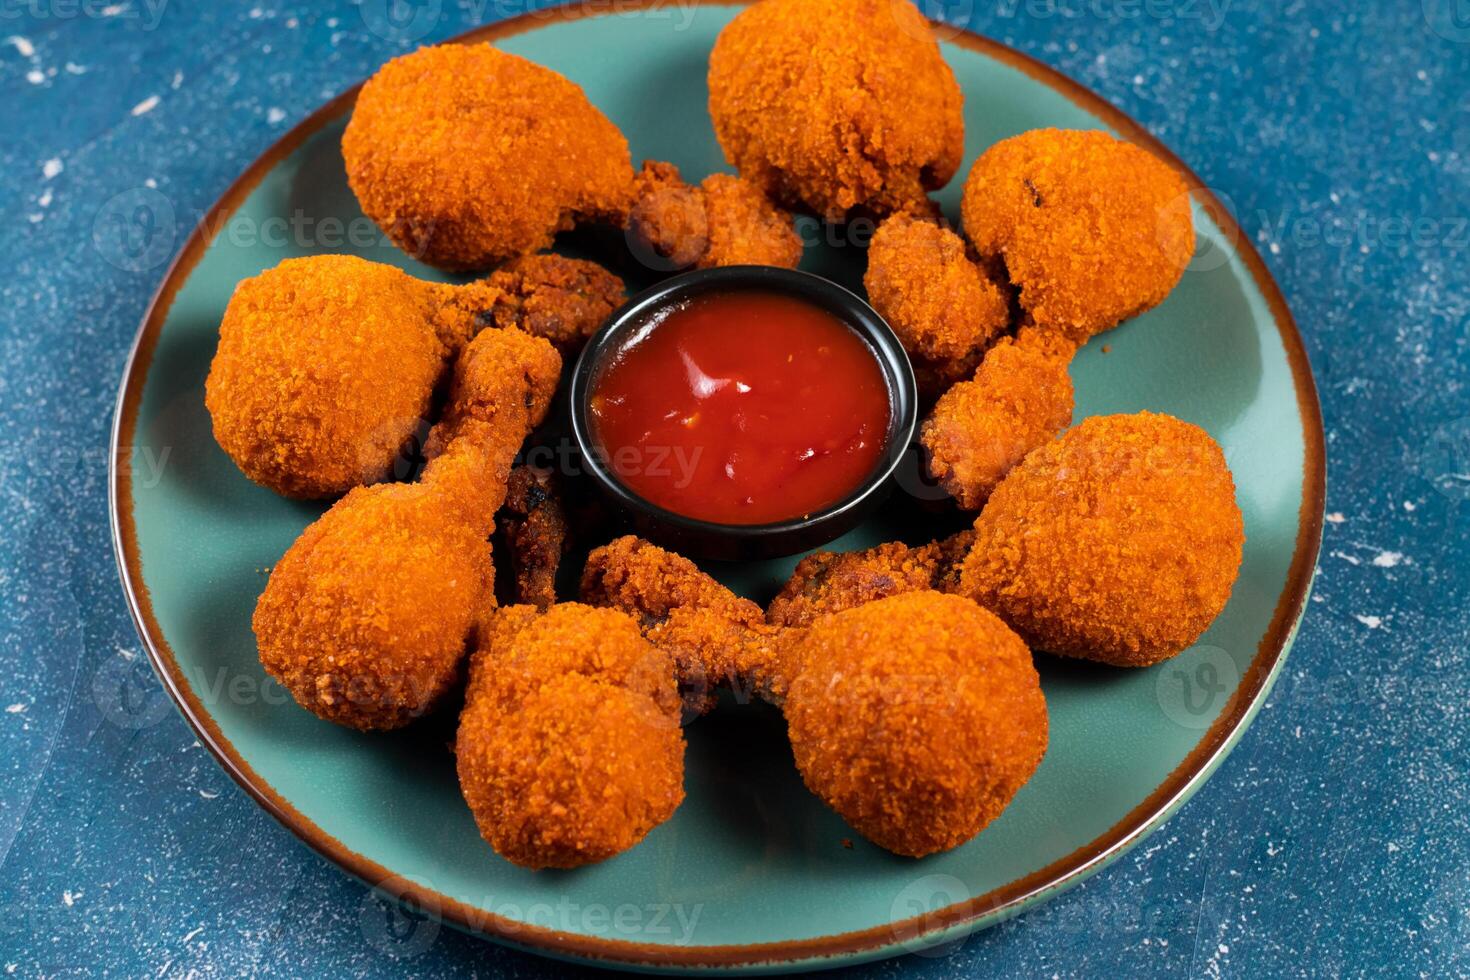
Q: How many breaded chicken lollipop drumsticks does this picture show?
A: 8